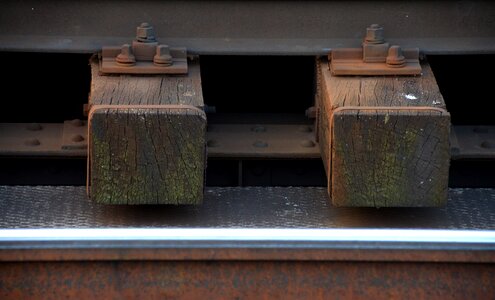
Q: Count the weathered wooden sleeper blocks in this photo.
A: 2